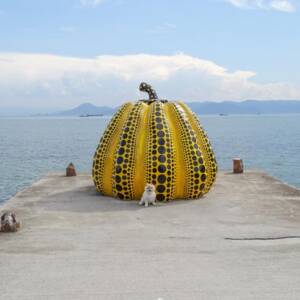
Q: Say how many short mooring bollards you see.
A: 3